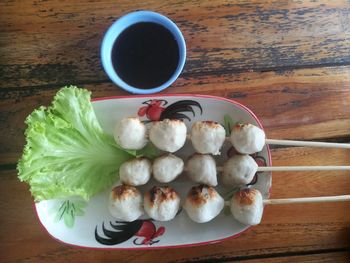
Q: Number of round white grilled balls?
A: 12